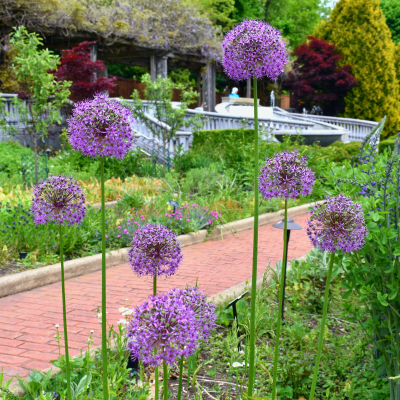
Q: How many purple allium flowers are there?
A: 8